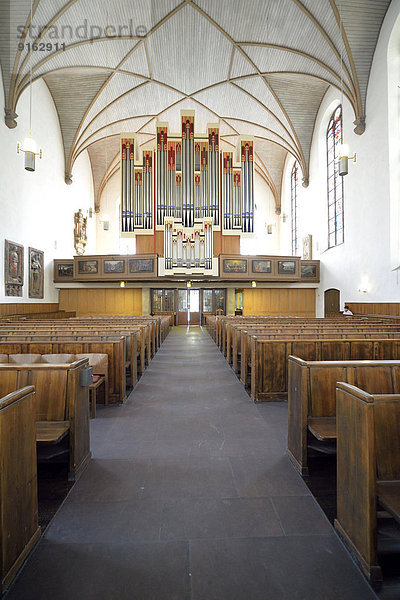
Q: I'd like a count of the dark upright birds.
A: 0